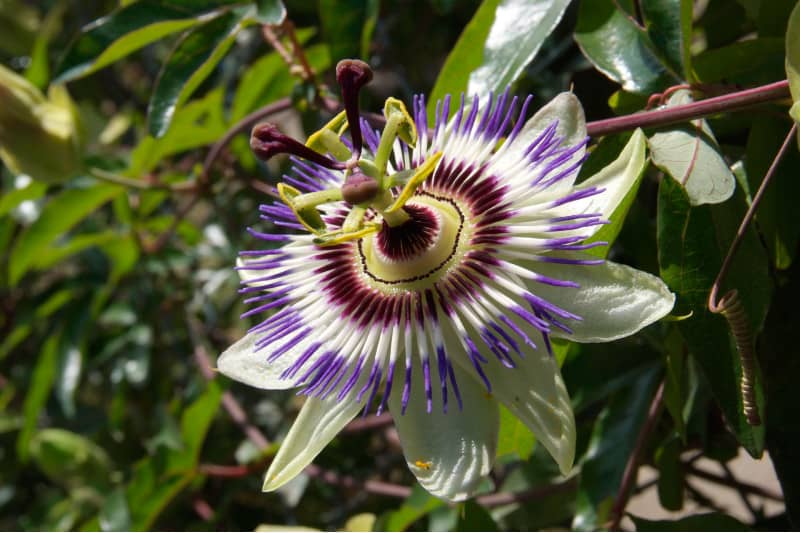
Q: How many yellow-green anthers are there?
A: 5